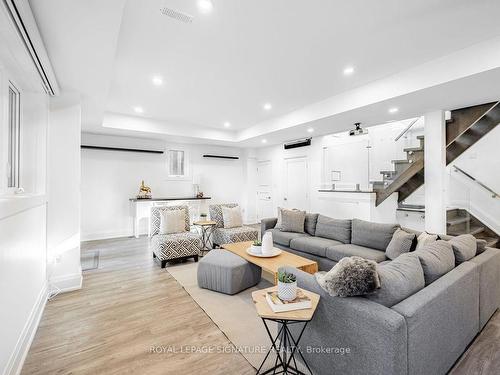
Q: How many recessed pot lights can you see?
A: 9